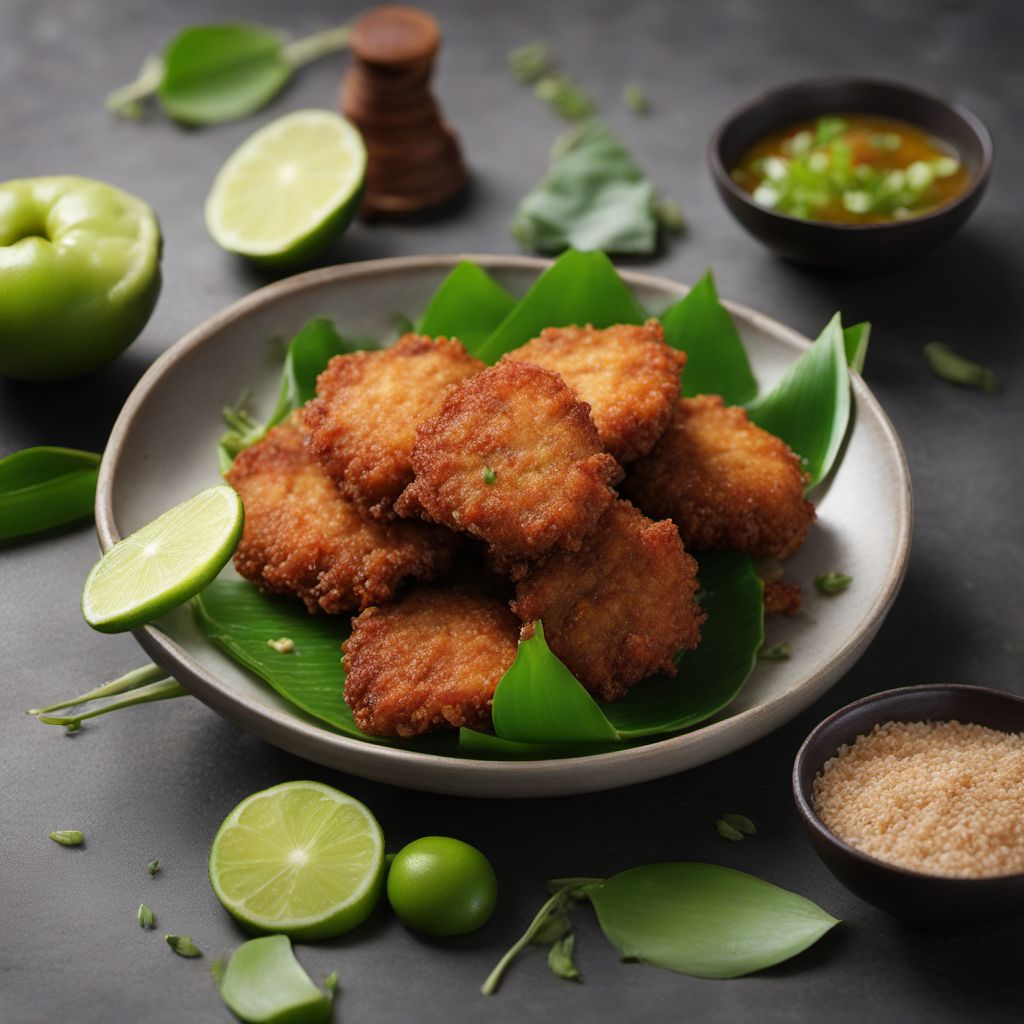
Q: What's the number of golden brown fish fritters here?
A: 7